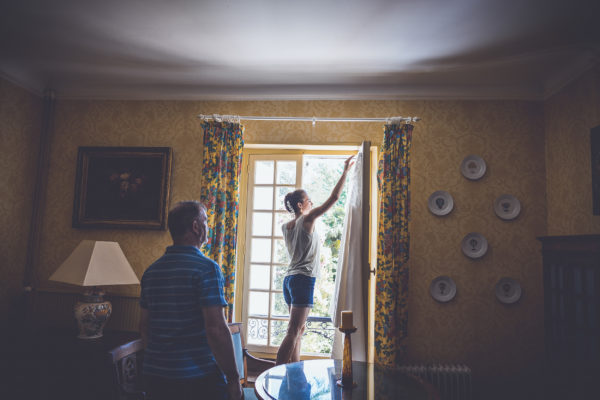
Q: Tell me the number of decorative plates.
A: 6